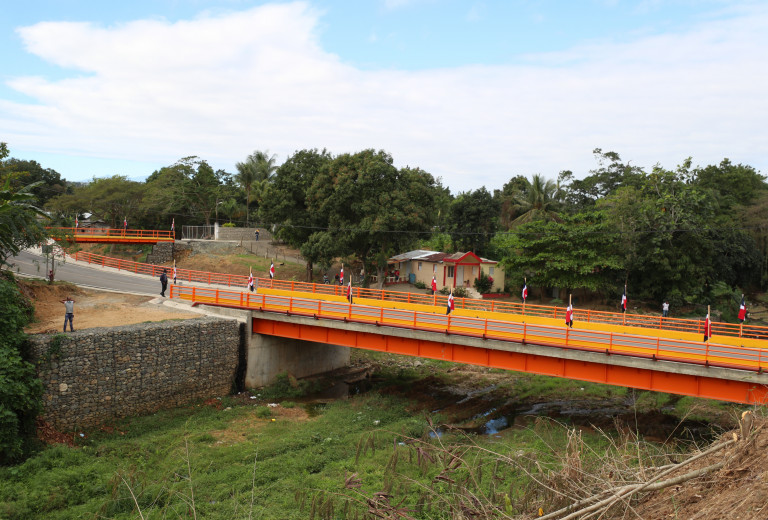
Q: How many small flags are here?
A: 15